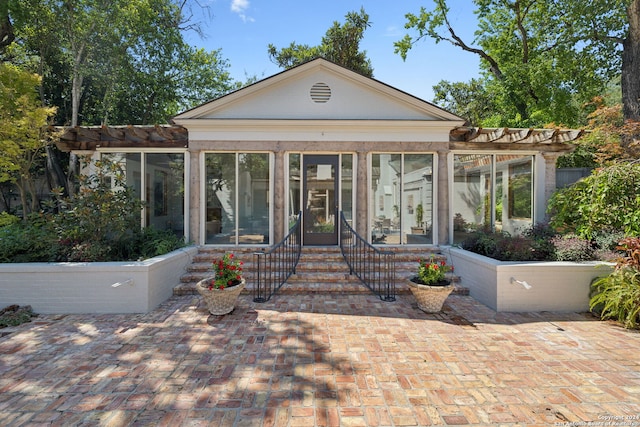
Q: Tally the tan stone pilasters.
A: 4